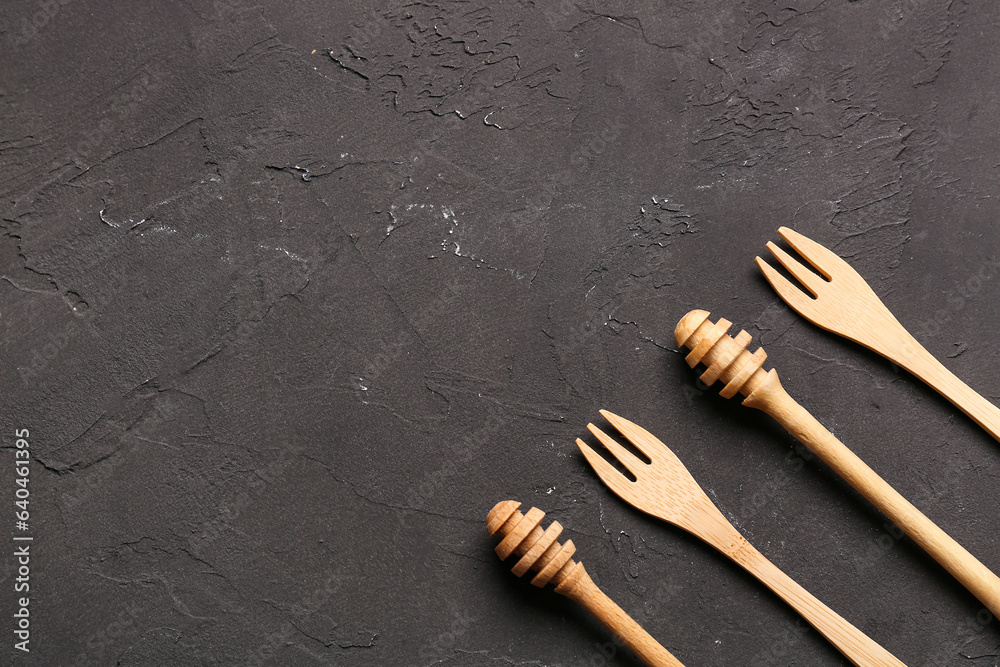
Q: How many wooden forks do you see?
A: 2